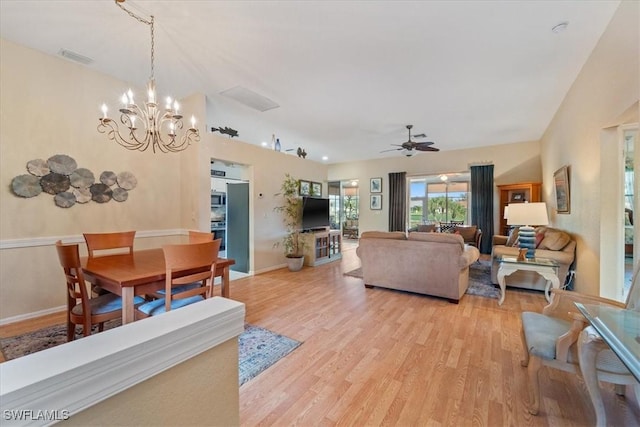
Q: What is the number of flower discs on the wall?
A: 11